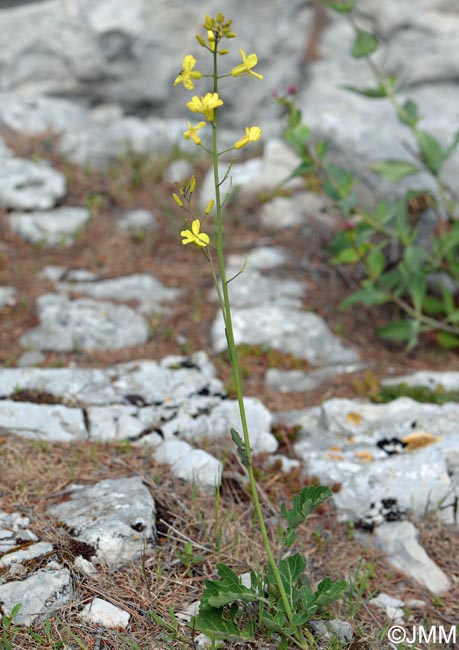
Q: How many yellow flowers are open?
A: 6